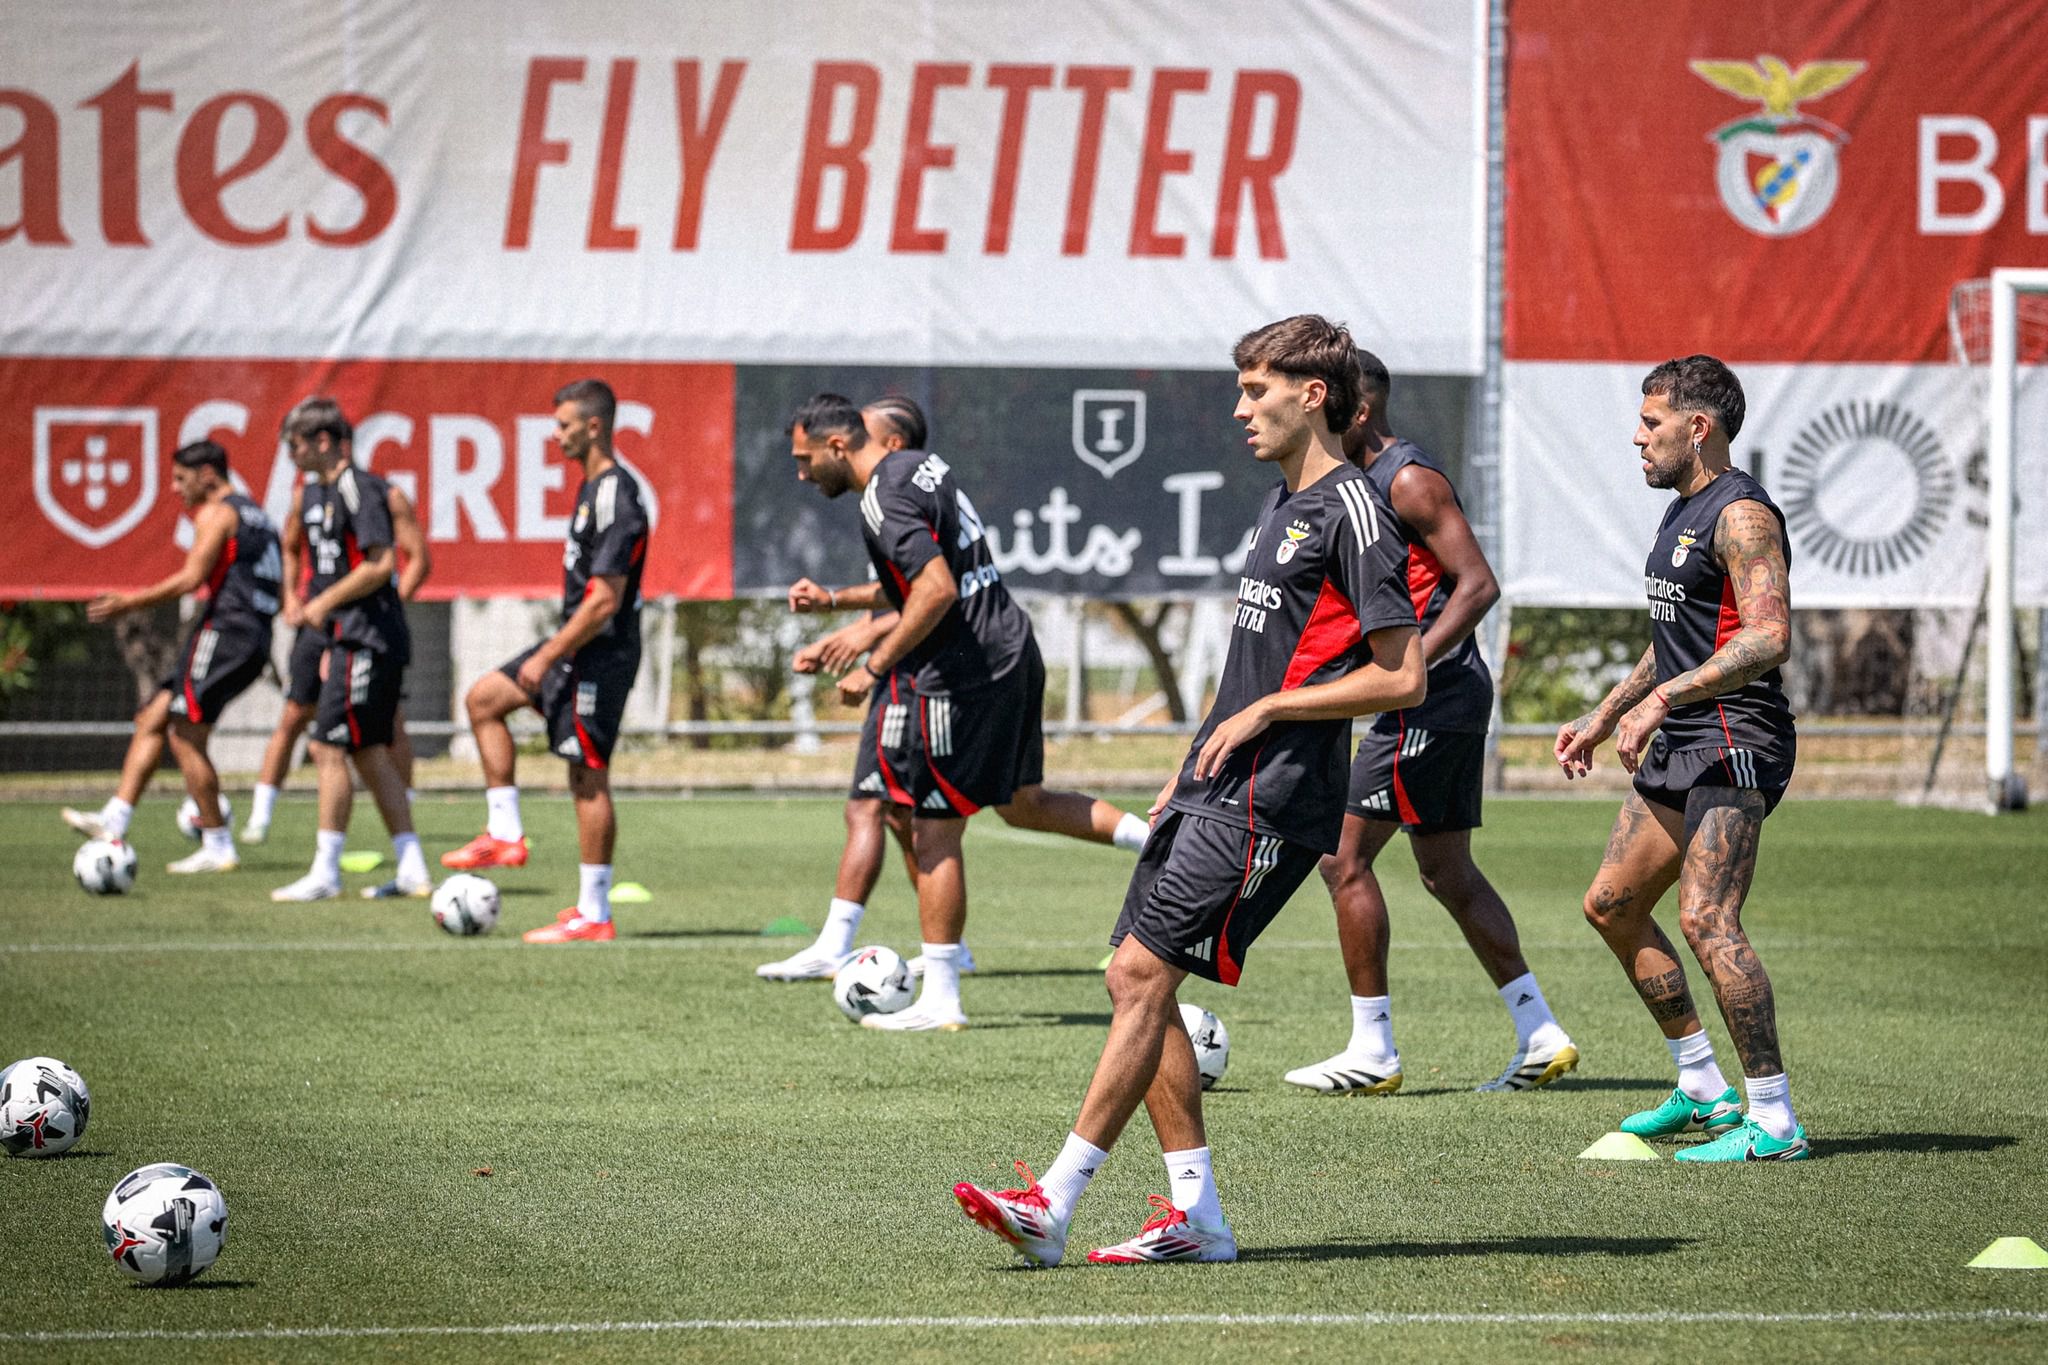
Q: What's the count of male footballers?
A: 9